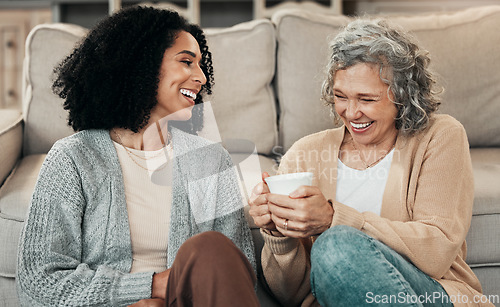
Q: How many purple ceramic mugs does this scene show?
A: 0